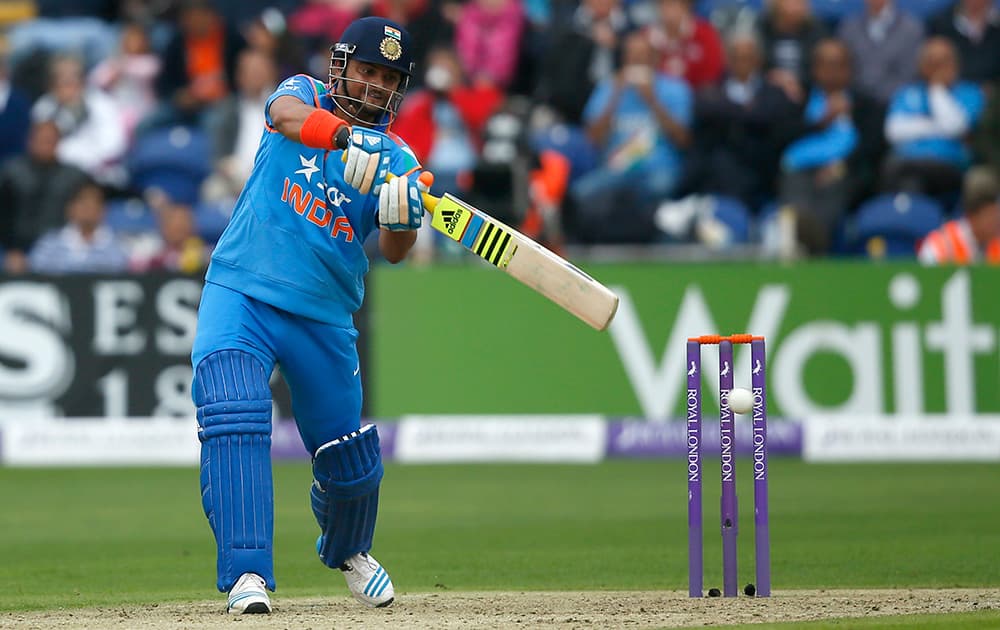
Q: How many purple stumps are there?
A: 3